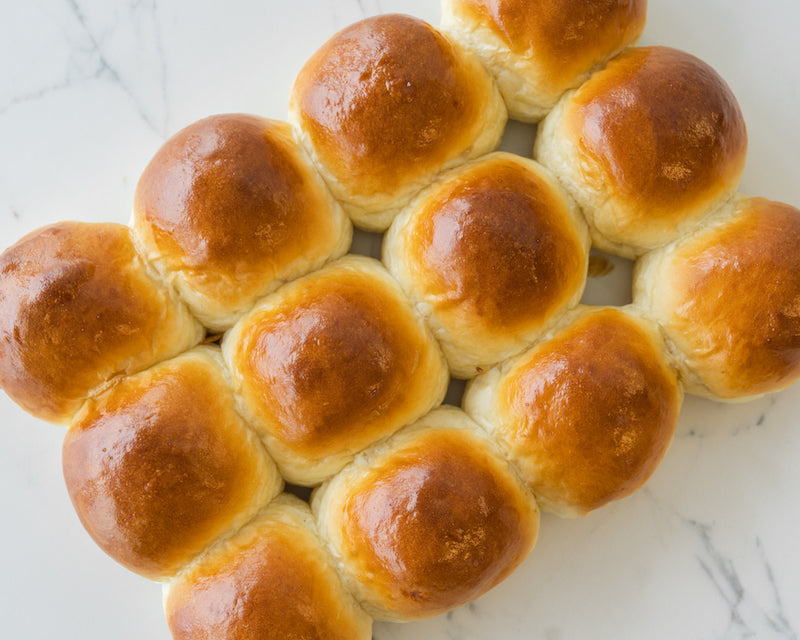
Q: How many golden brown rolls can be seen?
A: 12